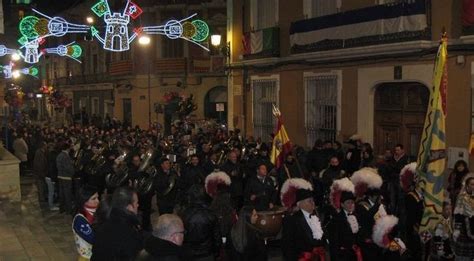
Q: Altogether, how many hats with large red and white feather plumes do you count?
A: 6